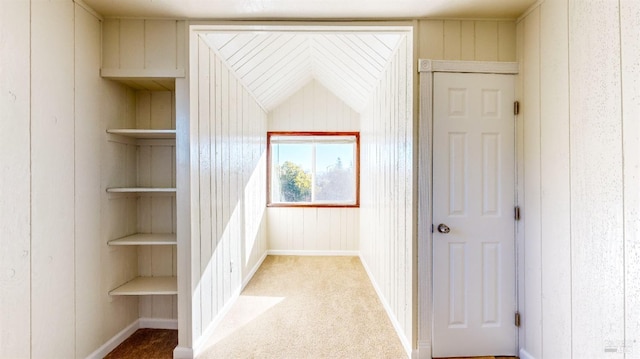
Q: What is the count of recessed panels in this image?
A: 6